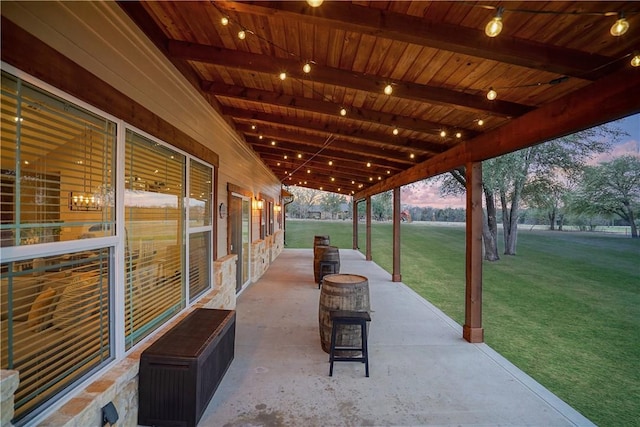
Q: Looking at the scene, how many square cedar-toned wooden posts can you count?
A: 4